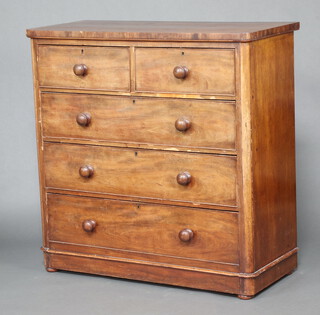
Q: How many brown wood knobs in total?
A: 8